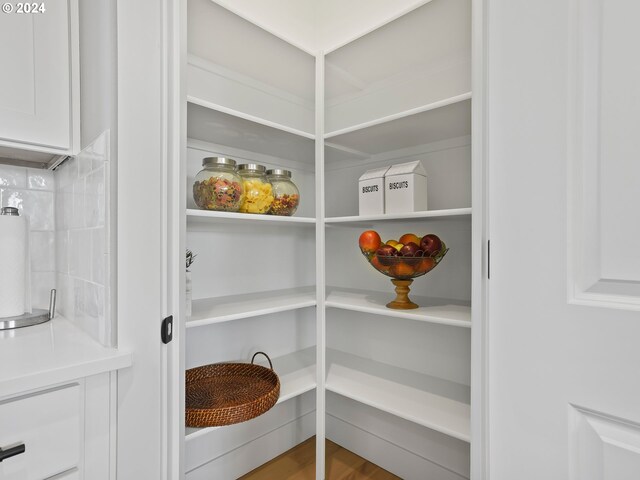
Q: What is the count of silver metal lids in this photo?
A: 3